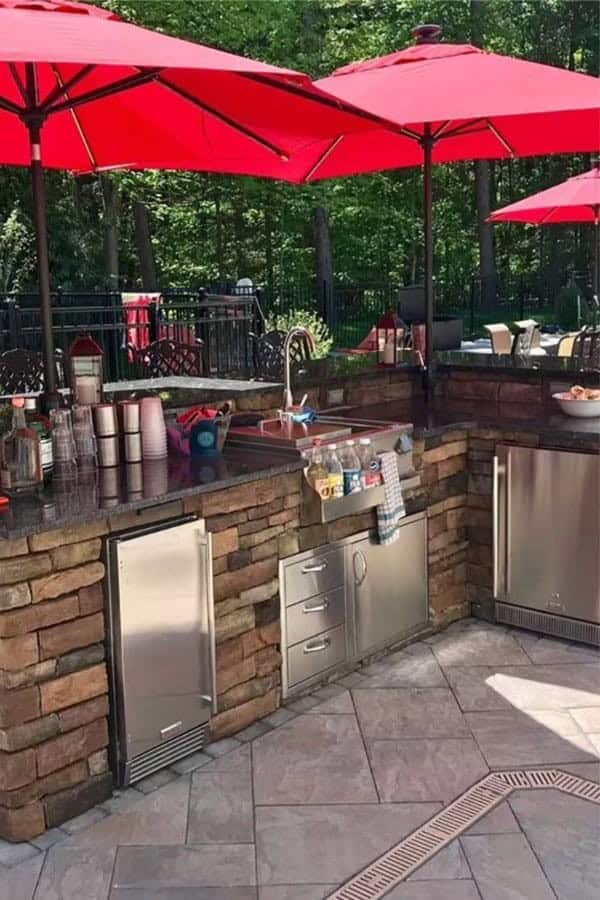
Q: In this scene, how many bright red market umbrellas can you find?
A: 3